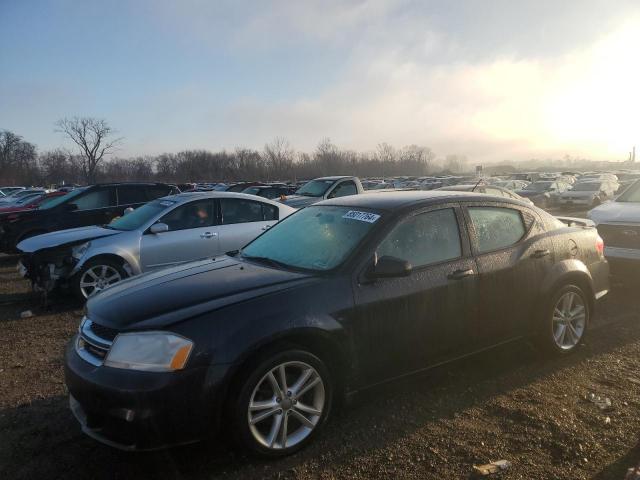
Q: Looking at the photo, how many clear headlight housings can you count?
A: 1